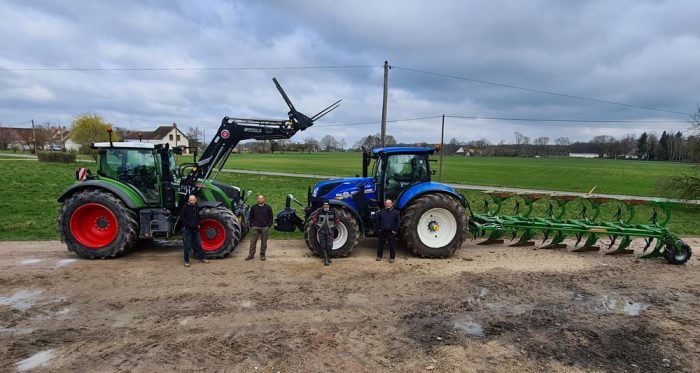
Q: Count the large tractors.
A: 2